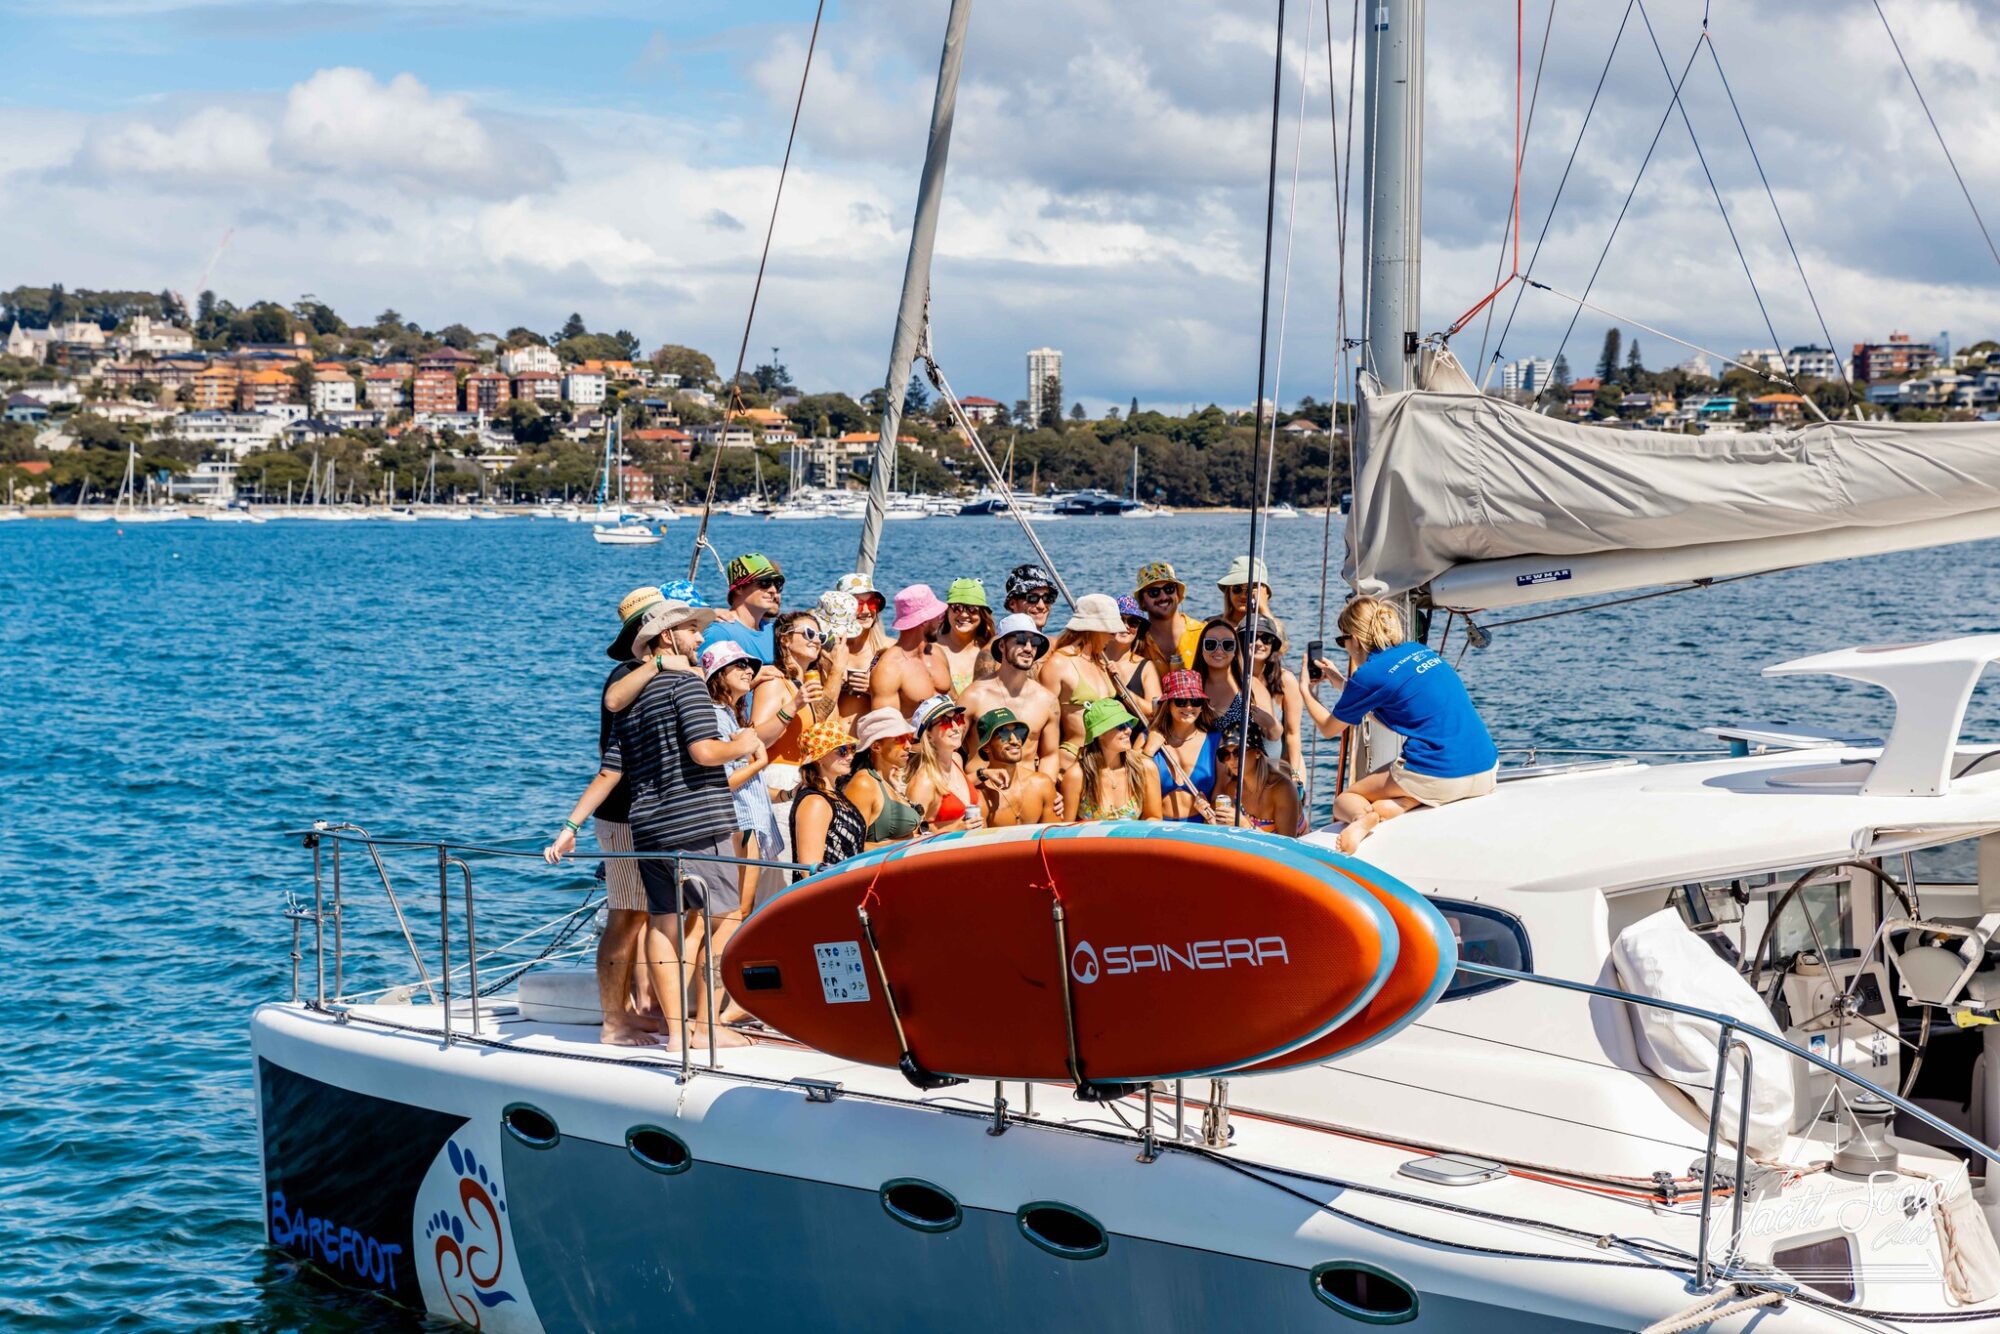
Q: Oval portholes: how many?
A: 5